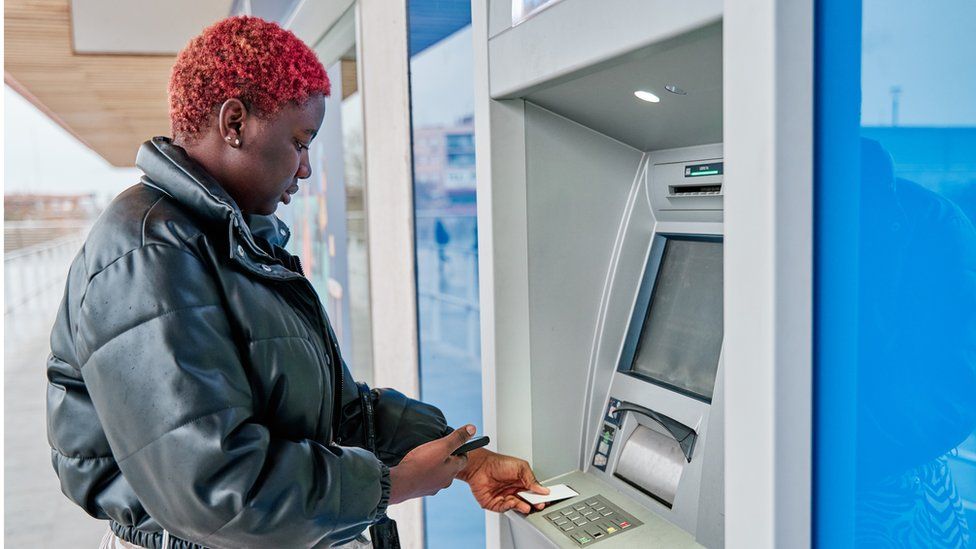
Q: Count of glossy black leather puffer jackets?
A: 1